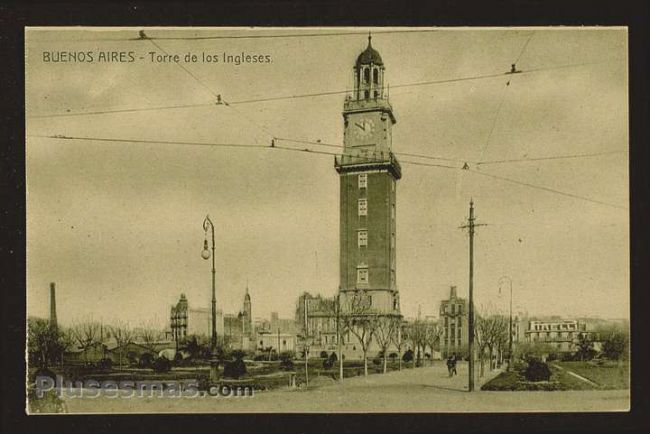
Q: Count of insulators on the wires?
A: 5